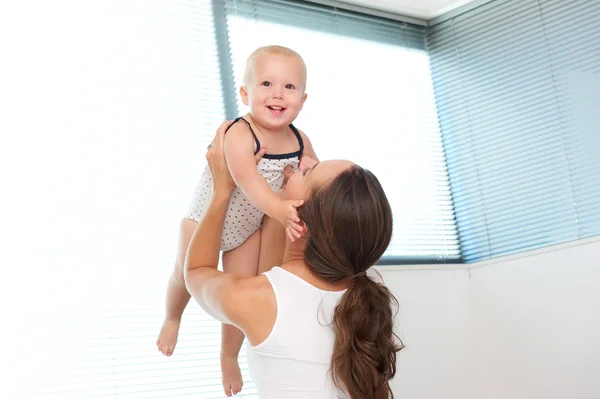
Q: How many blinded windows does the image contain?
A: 3